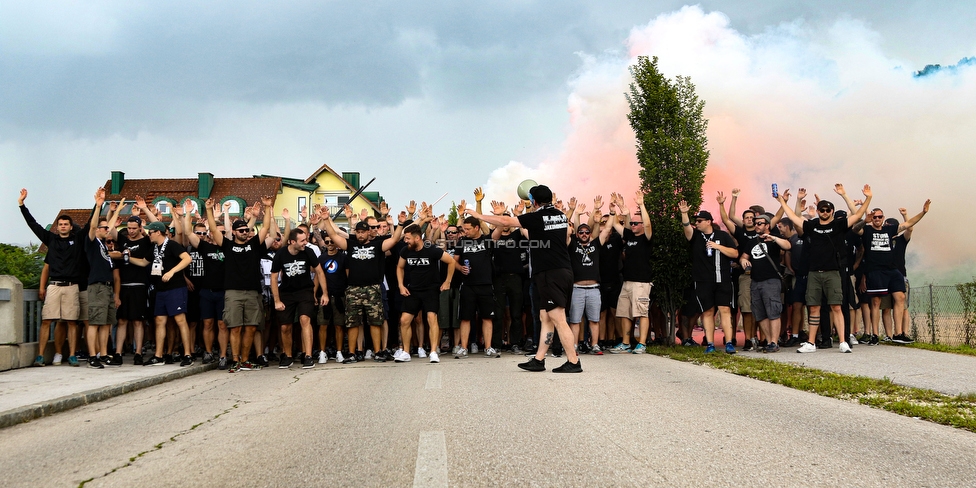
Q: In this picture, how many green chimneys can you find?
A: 3